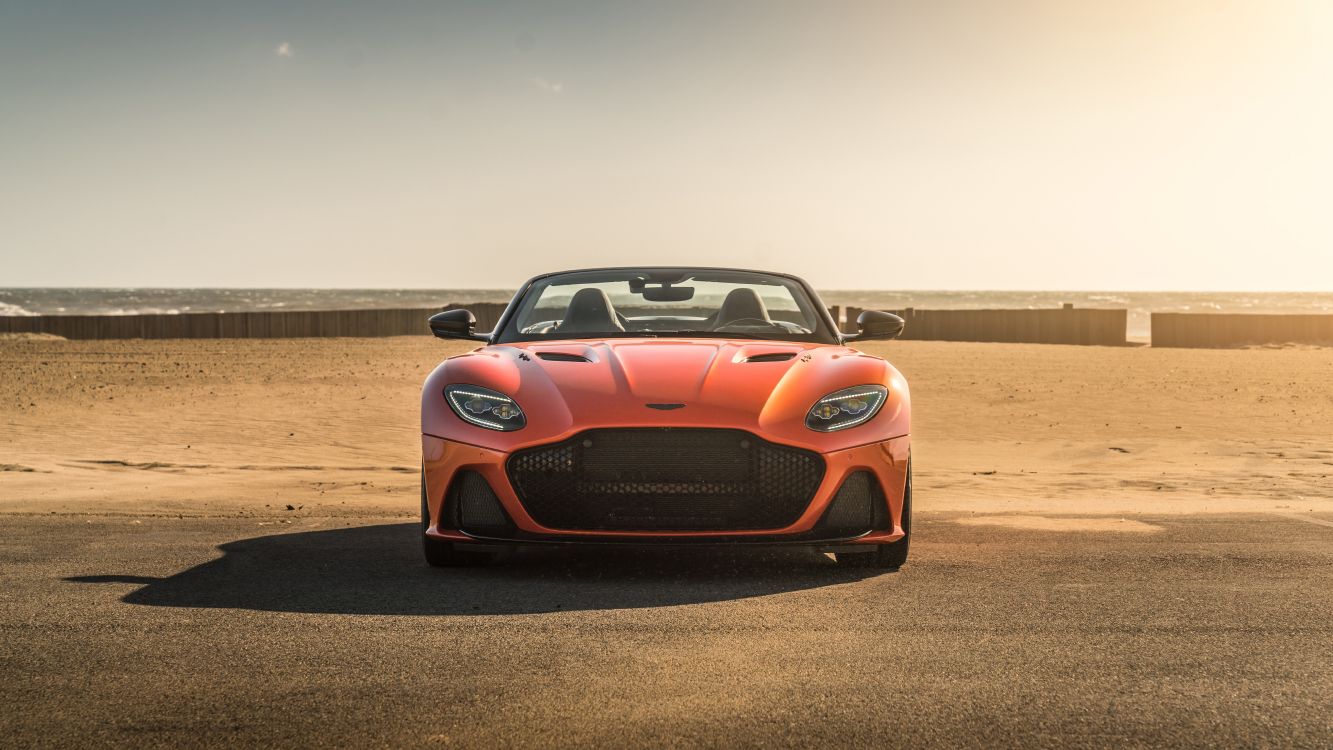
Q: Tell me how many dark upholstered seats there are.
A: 2